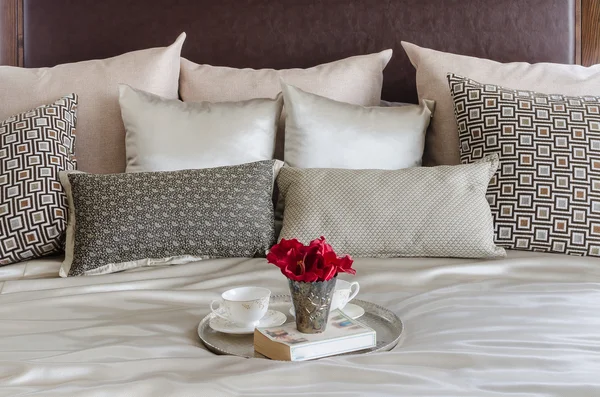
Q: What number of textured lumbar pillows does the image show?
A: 2